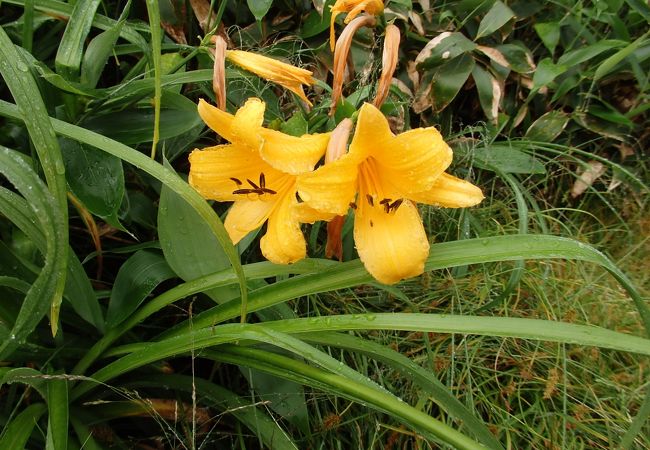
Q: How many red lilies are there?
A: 0